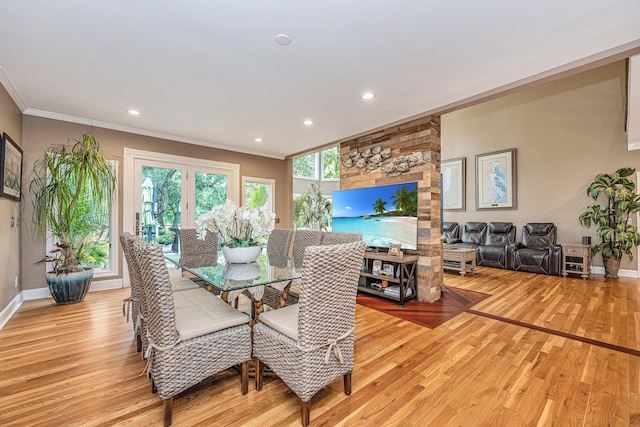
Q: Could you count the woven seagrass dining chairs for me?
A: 8